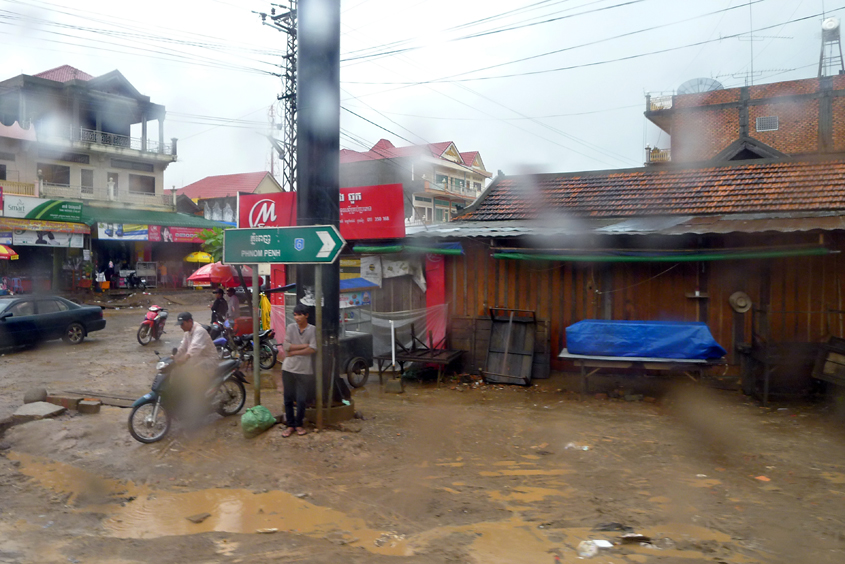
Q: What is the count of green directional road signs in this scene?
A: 1